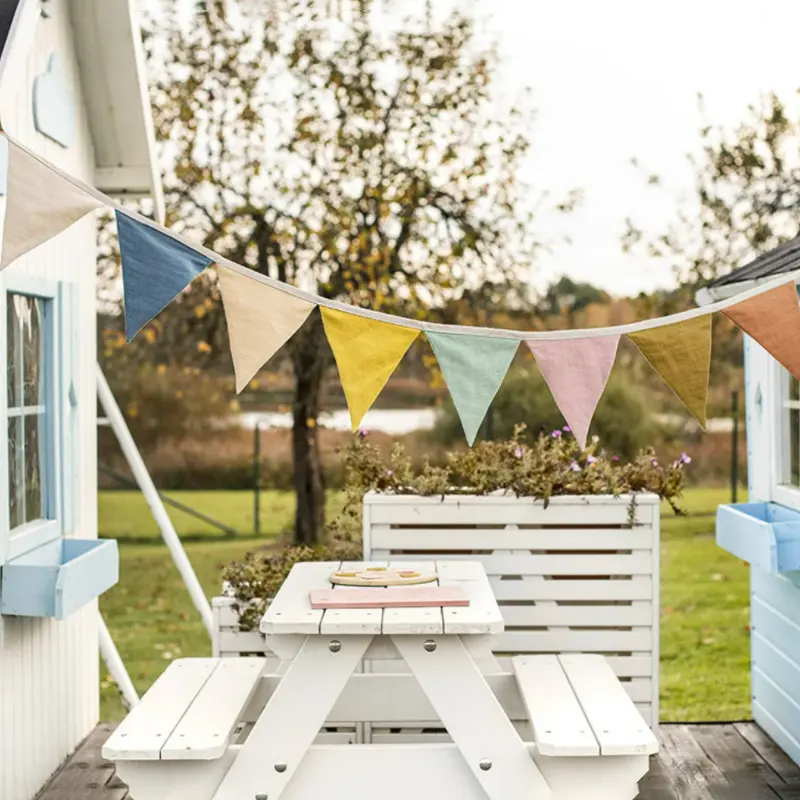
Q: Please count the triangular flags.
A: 8